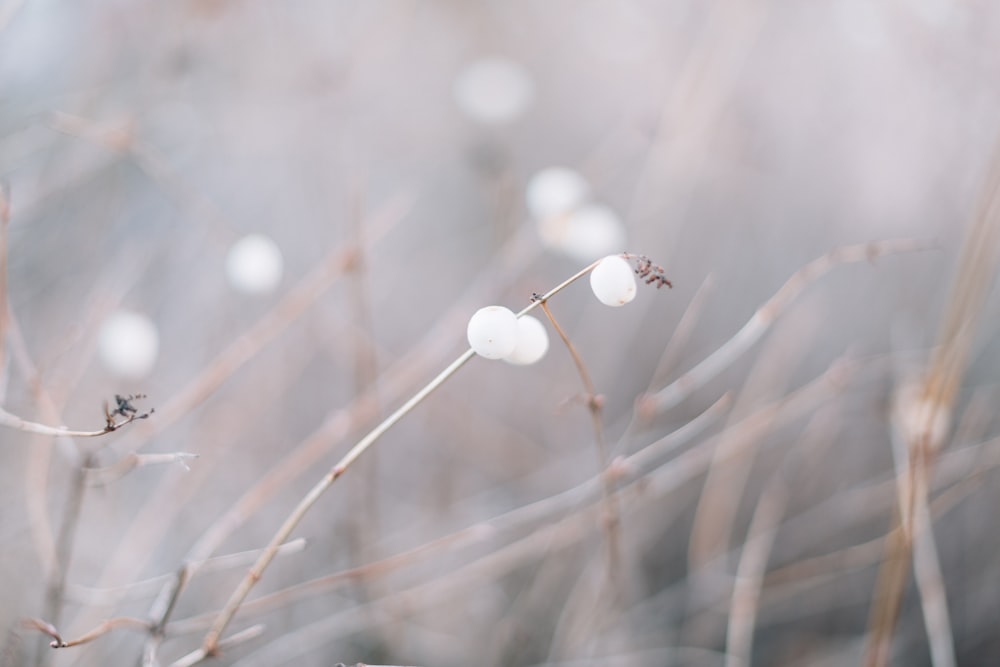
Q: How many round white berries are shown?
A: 8